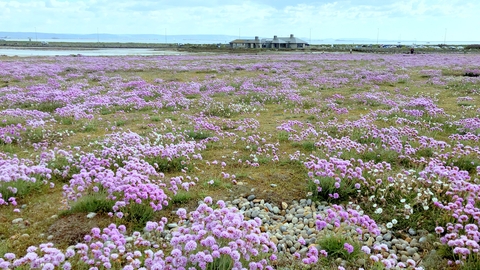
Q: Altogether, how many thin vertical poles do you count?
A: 7